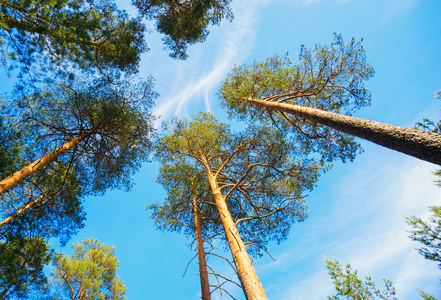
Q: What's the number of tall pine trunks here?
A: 5